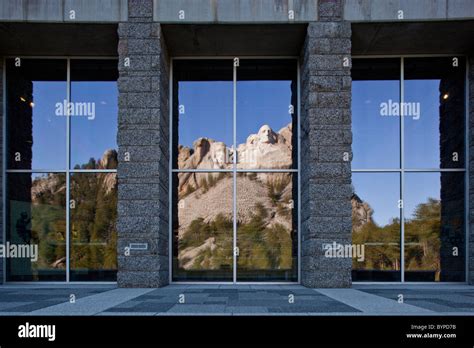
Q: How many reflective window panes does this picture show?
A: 12